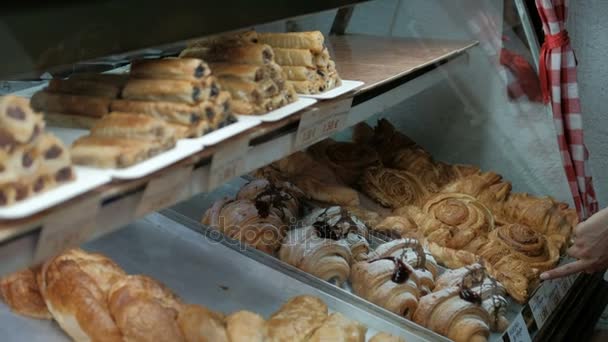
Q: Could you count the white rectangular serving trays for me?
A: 5